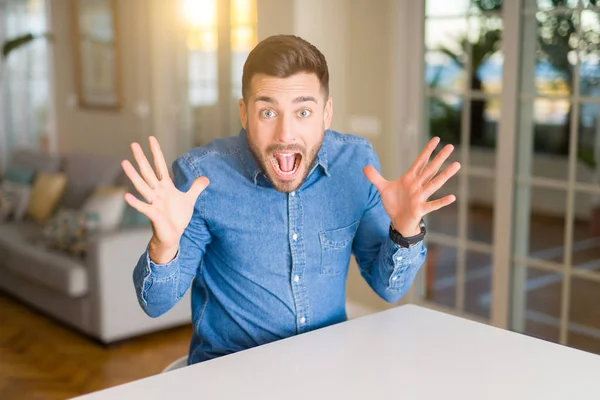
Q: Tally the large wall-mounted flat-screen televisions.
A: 0